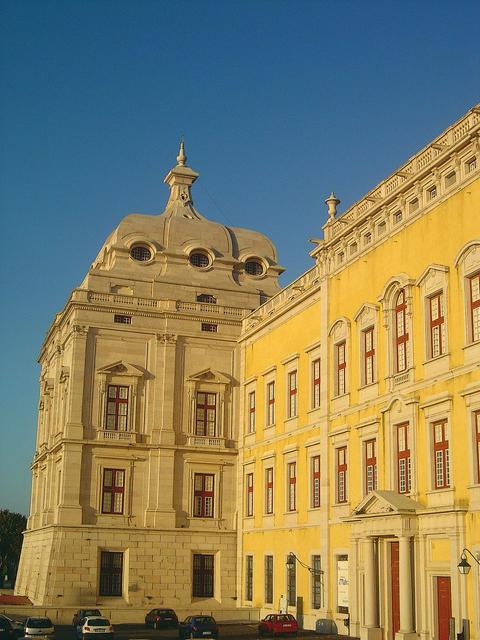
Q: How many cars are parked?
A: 7